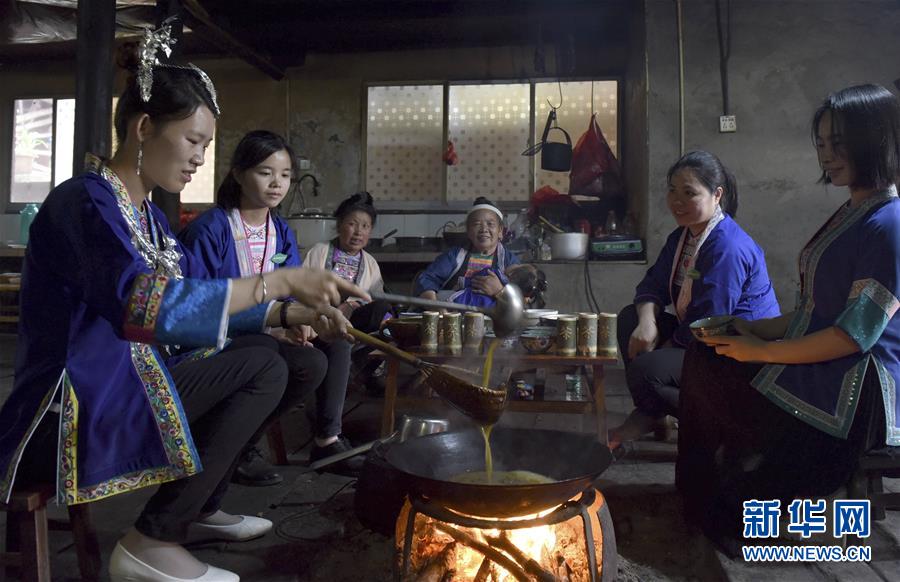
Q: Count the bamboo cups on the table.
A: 6